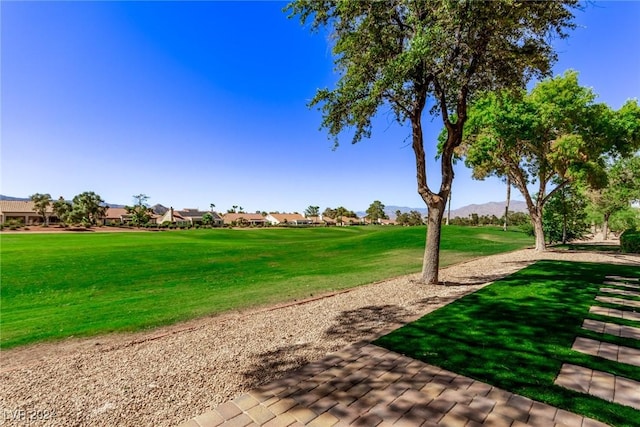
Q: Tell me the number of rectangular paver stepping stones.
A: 8